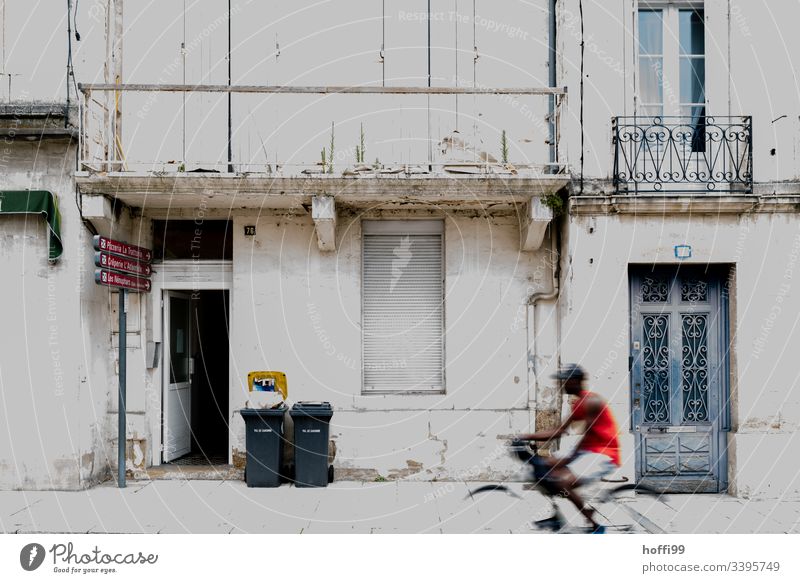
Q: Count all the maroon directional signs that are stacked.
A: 3